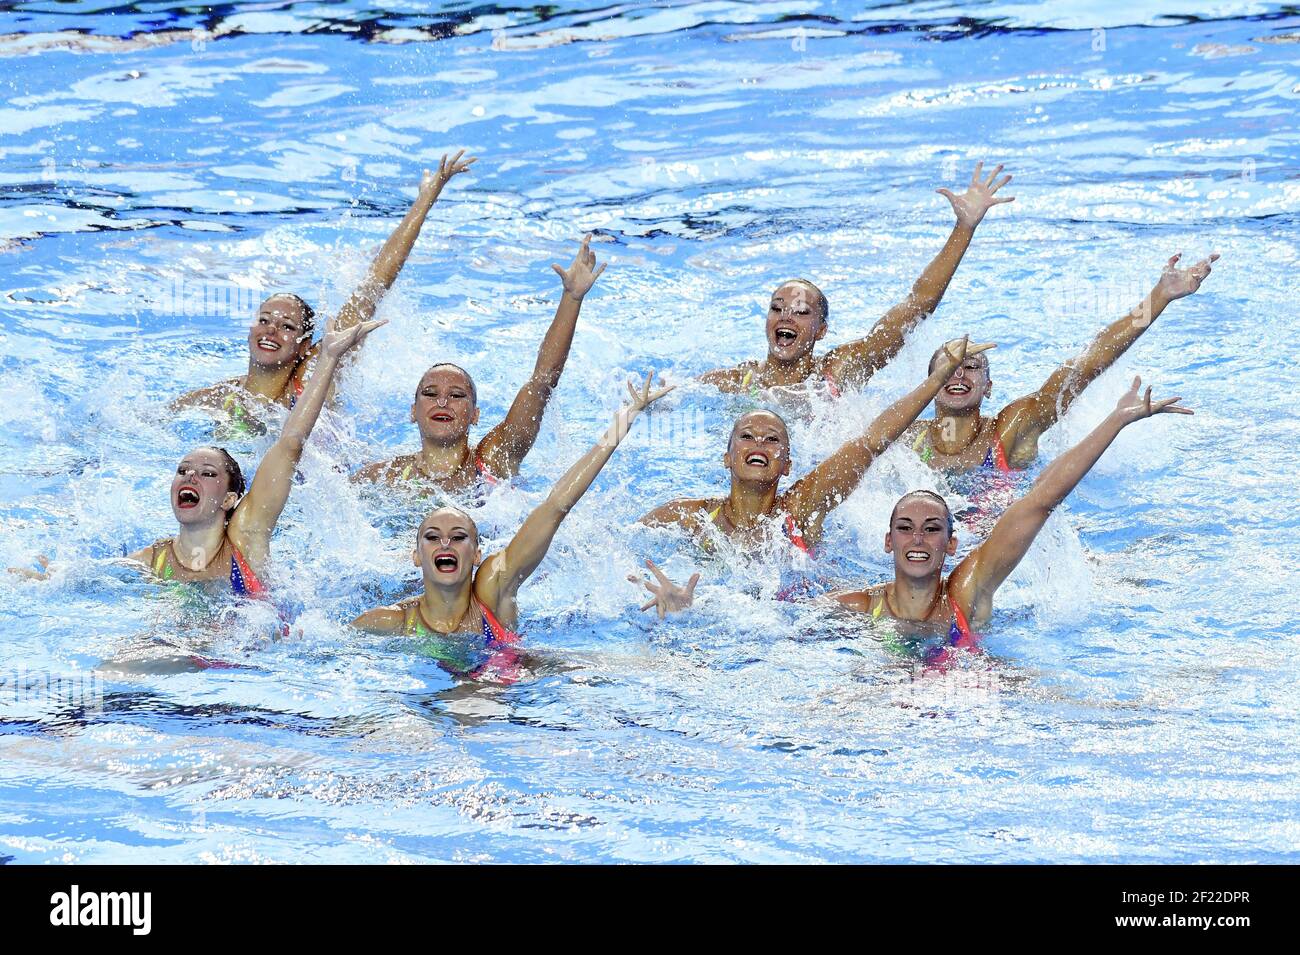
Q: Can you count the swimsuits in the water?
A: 8